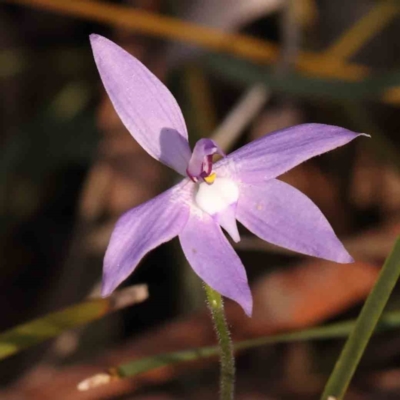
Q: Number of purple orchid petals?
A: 5